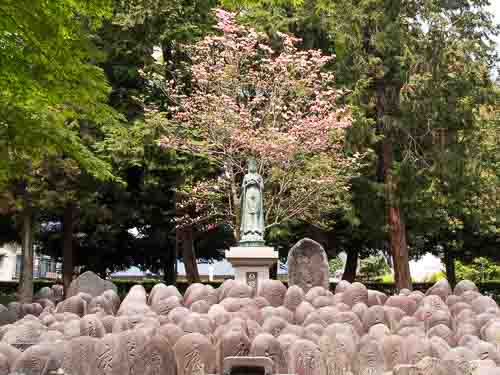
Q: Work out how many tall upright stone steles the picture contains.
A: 1